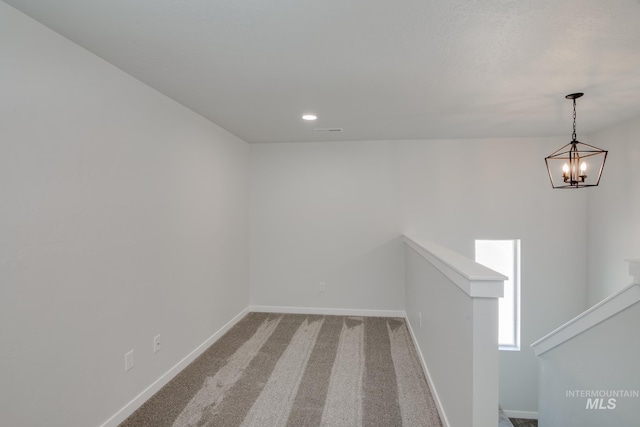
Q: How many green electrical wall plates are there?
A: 0